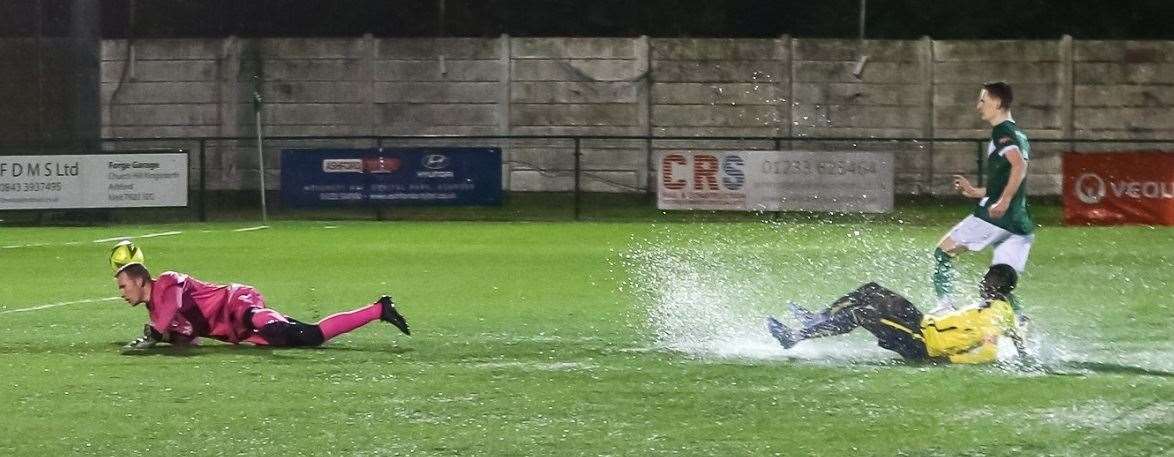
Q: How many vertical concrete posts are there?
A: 7